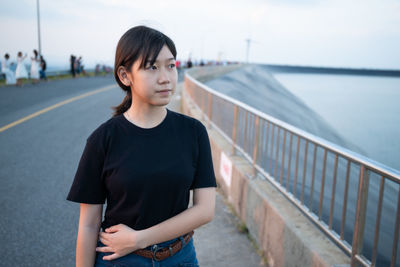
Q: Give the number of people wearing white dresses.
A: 3